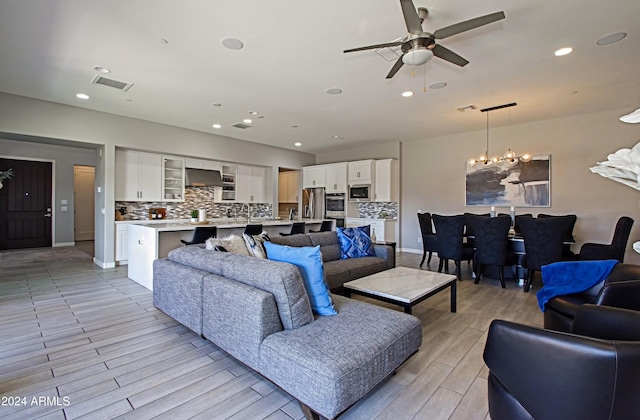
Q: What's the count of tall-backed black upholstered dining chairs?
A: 8